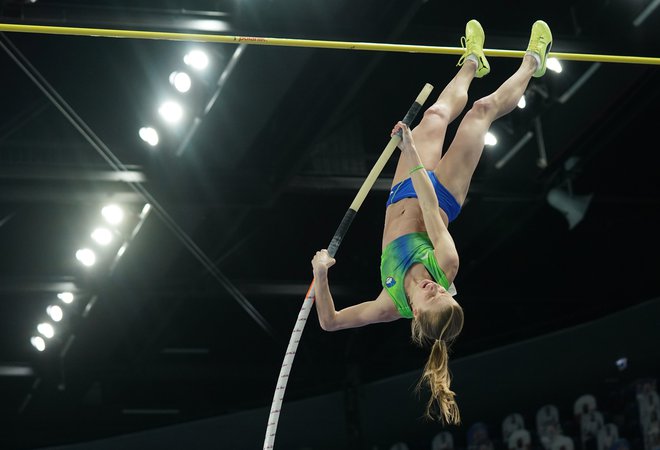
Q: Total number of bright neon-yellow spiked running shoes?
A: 2